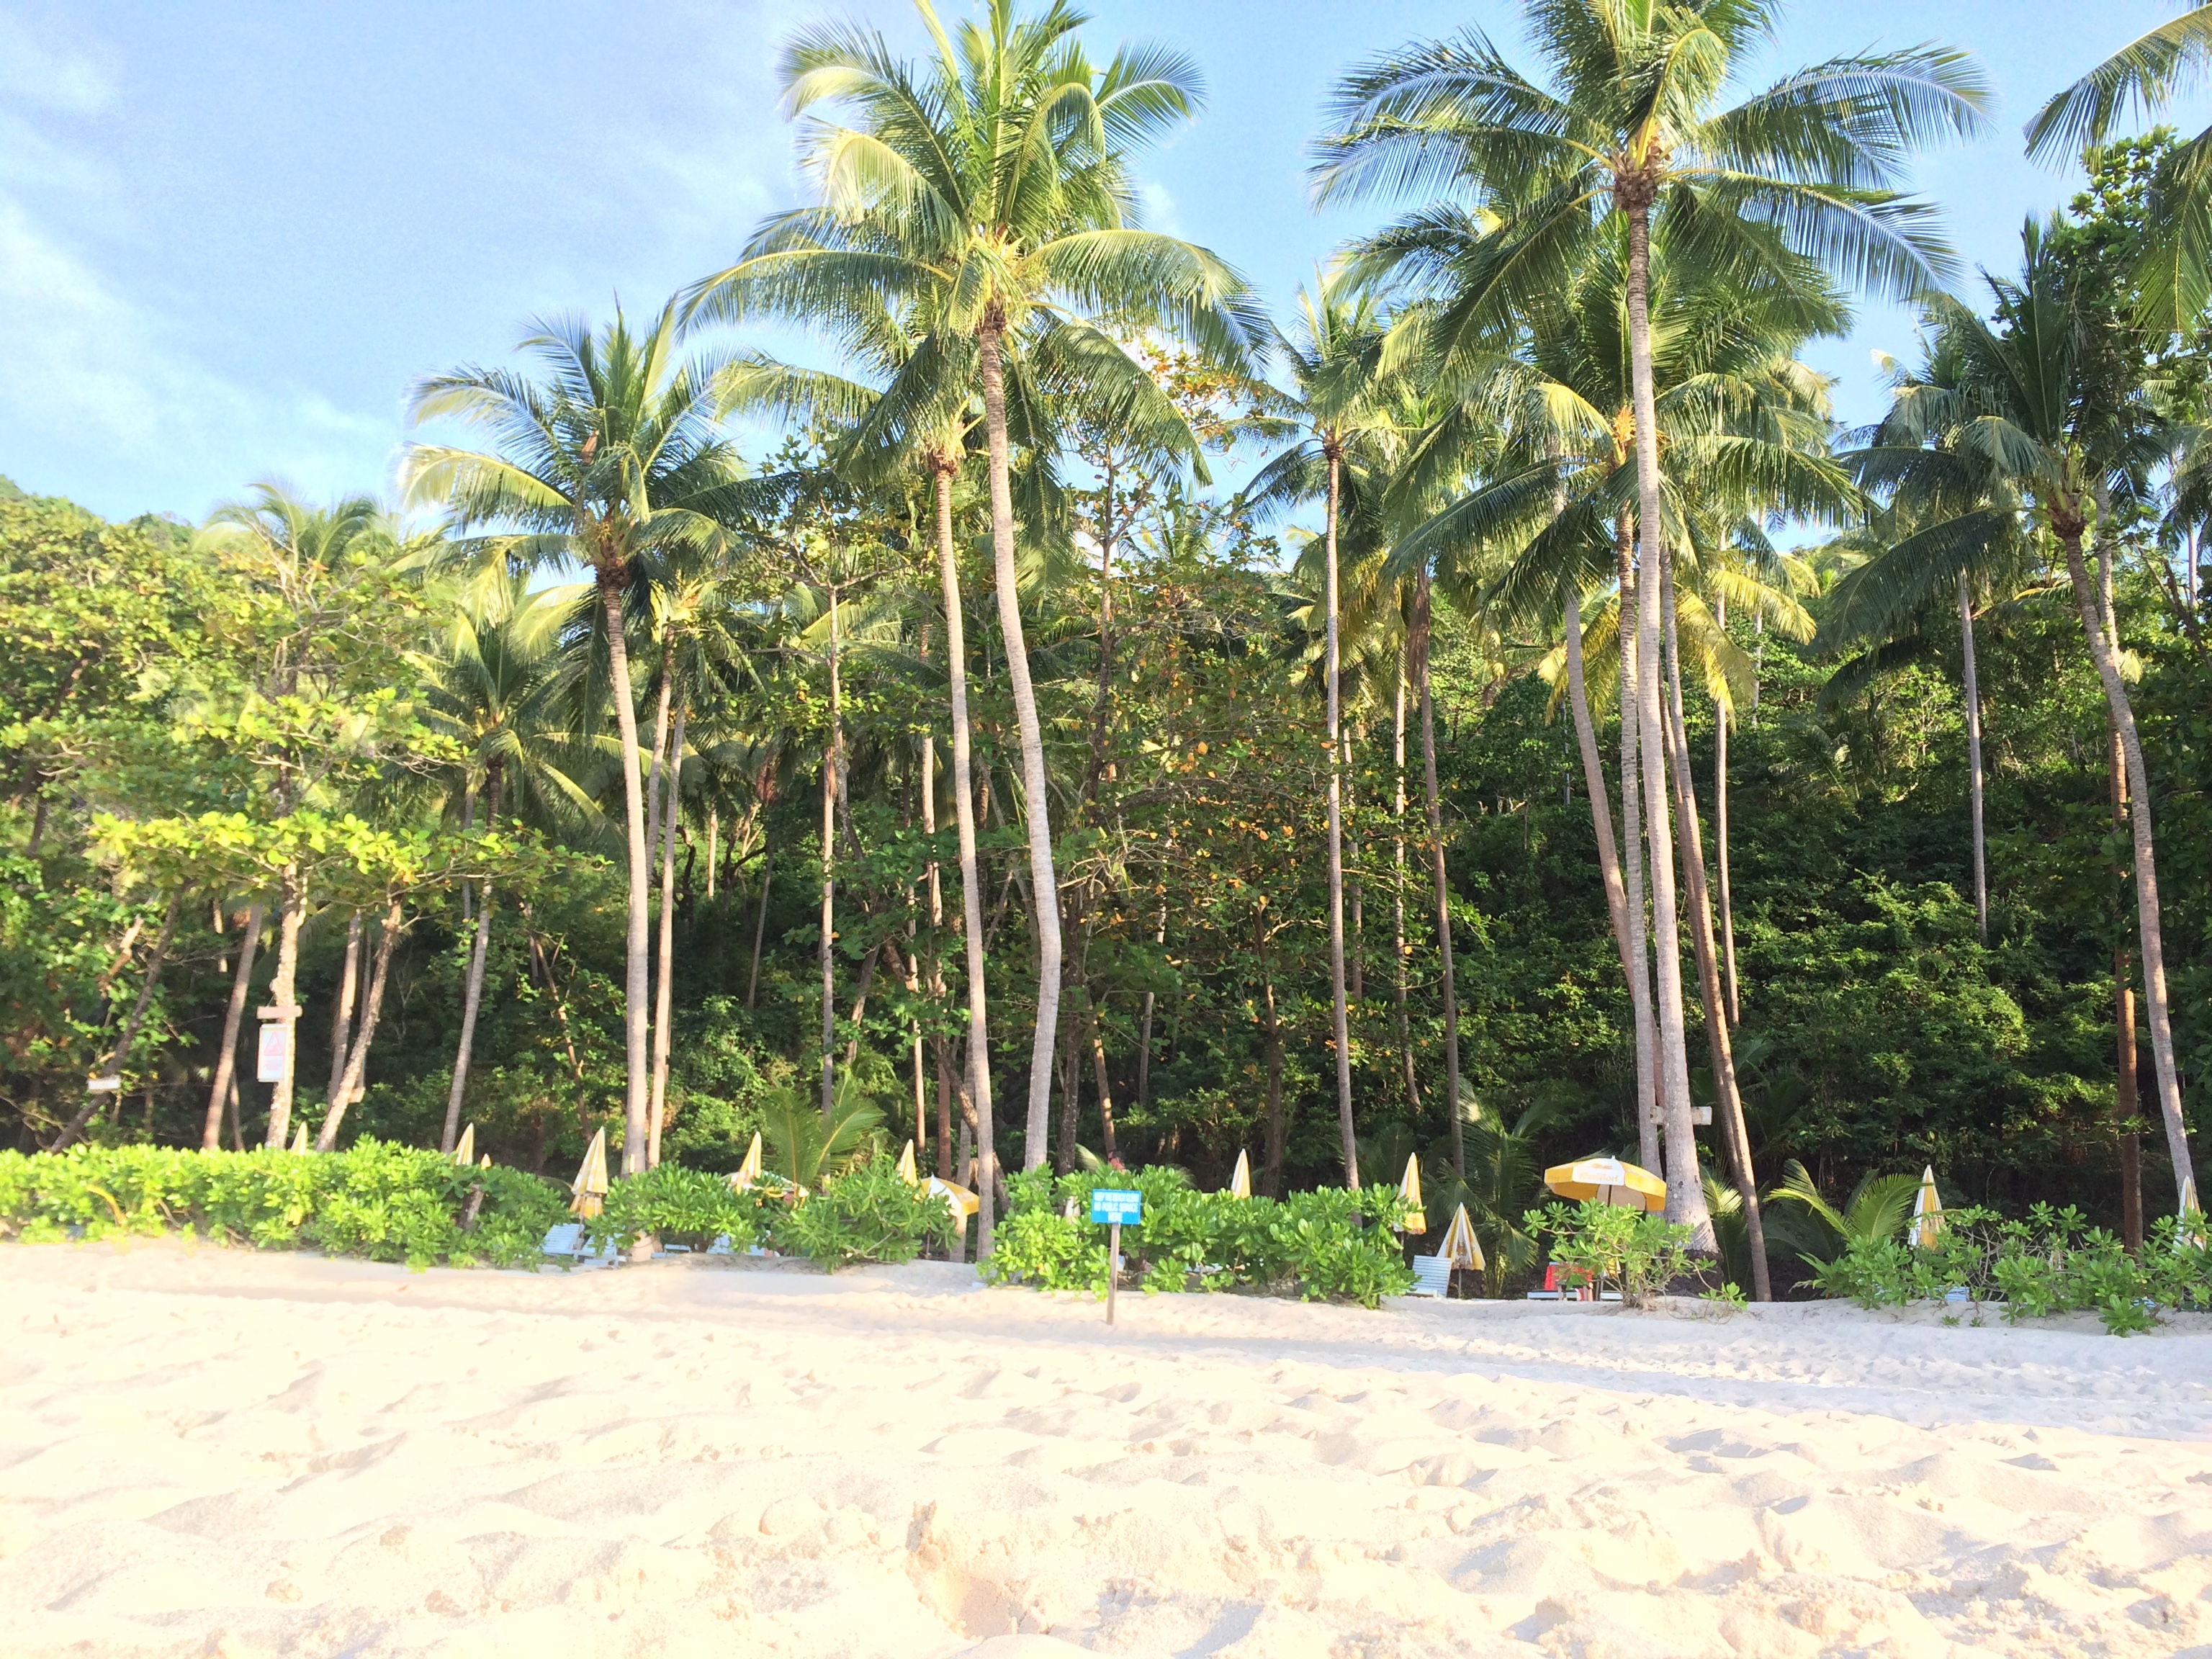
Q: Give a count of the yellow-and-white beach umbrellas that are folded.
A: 11